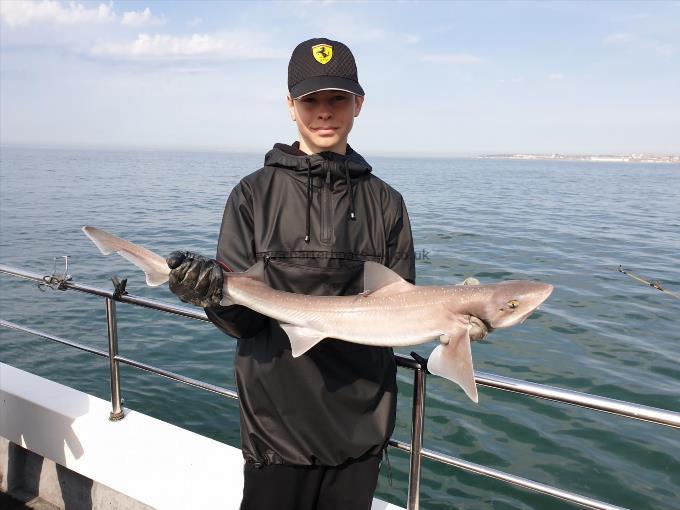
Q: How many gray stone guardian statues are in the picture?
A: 0